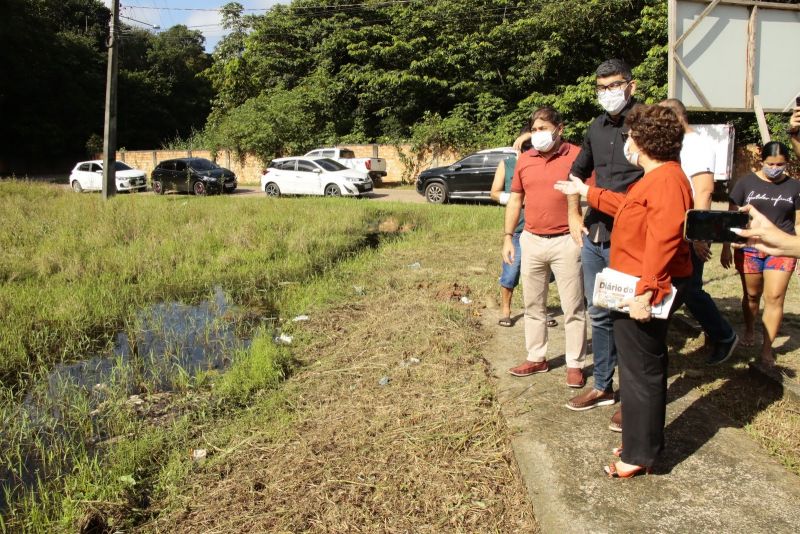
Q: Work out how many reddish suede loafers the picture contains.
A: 2